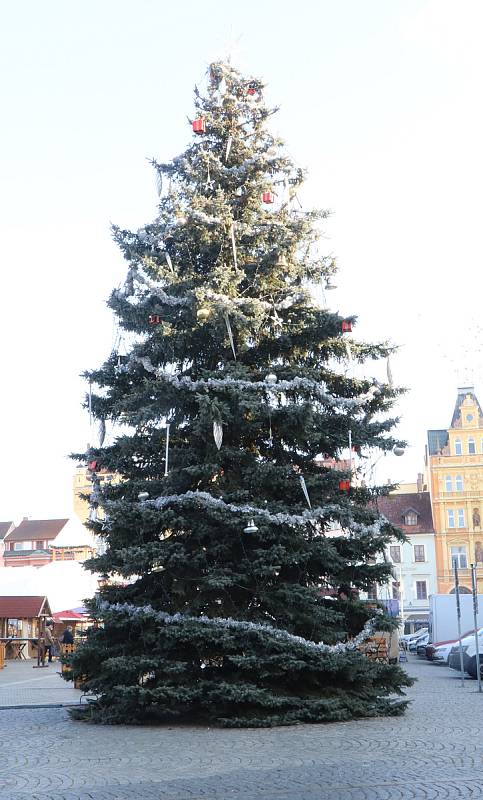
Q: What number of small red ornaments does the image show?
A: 7